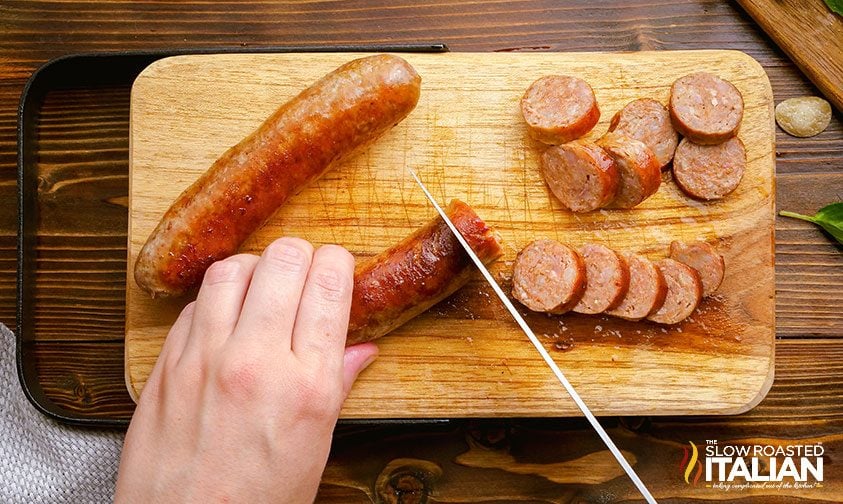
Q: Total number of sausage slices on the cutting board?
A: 11